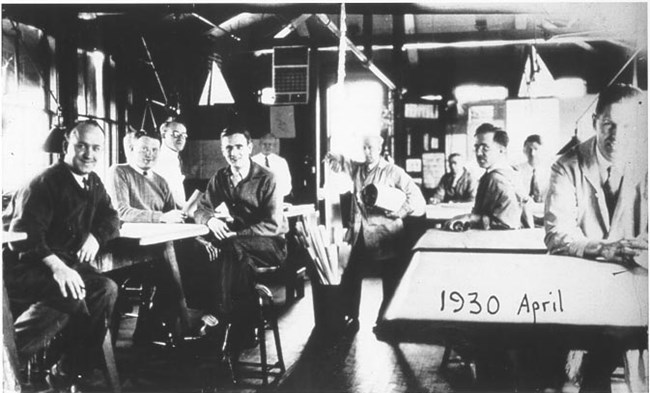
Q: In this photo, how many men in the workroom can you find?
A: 10